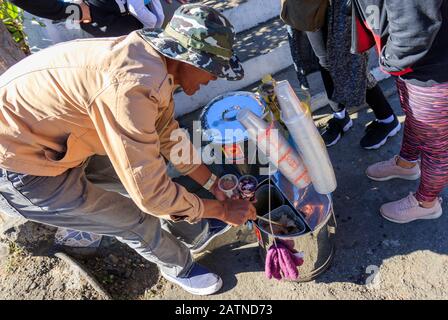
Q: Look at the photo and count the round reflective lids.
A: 1